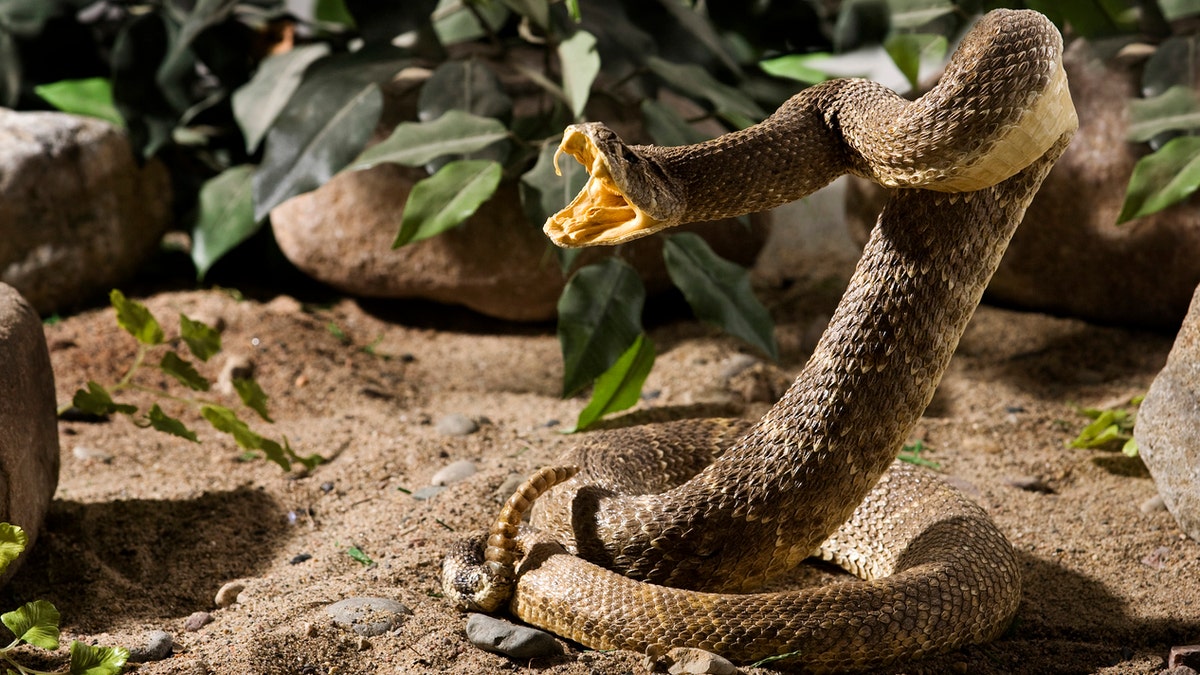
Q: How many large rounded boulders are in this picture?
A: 5